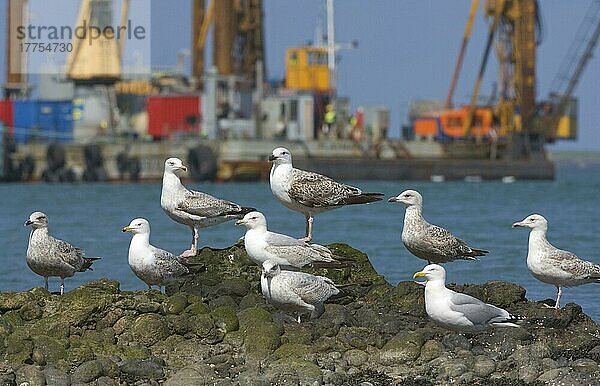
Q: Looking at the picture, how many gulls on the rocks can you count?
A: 9